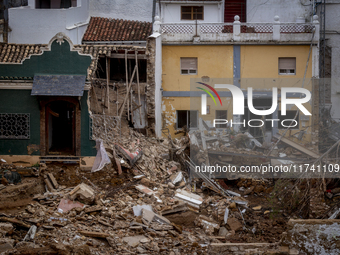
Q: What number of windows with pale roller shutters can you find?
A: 2